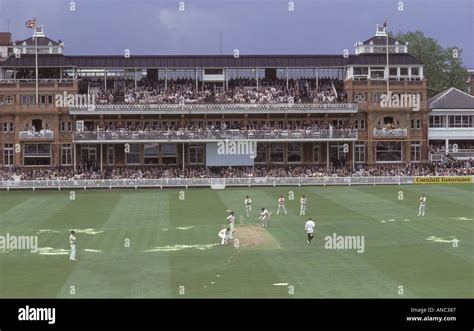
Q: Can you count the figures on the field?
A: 9